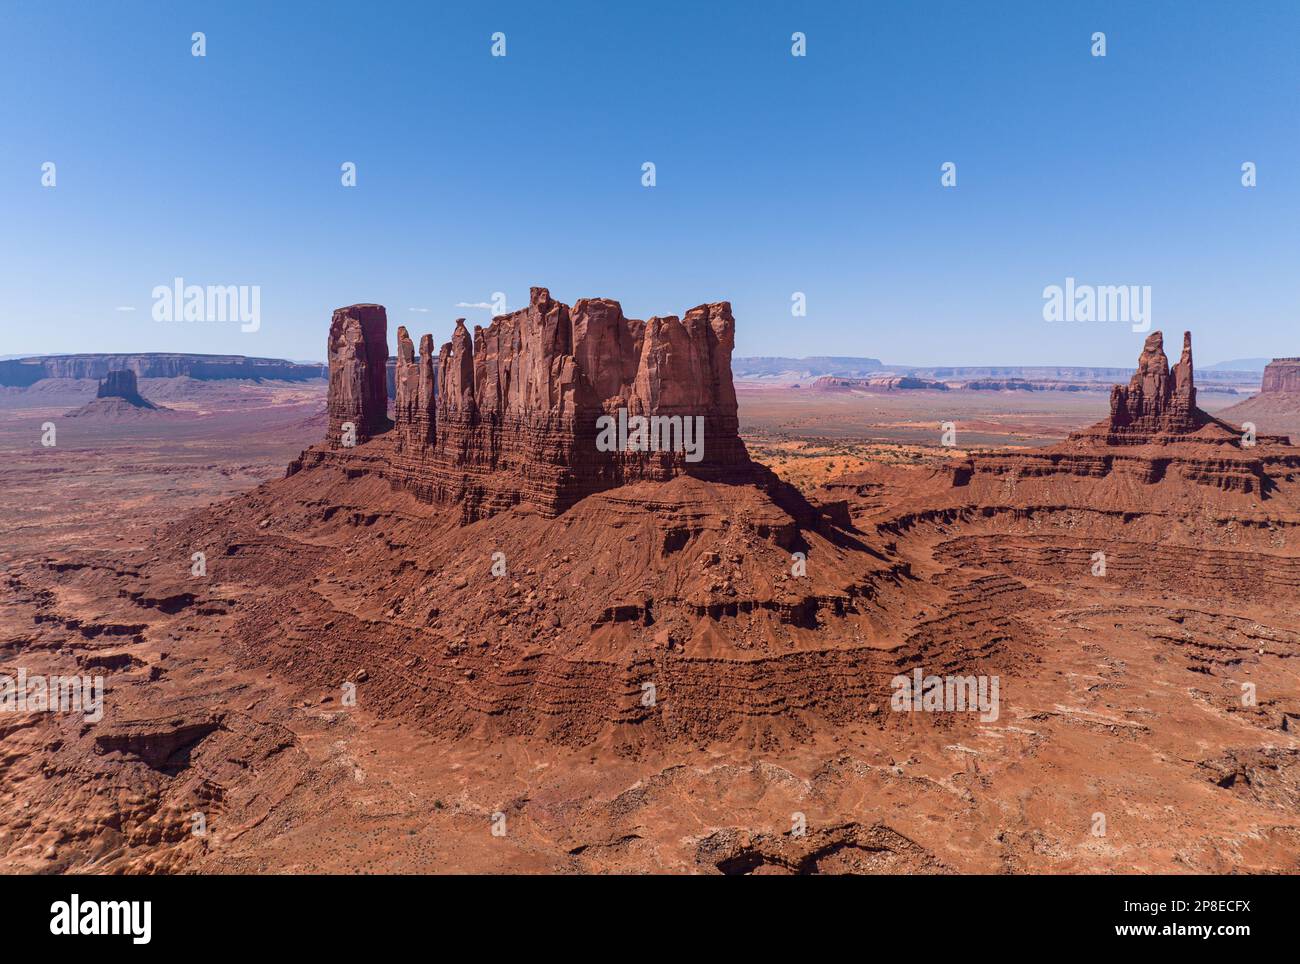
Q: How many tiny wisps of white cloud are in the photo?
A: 3